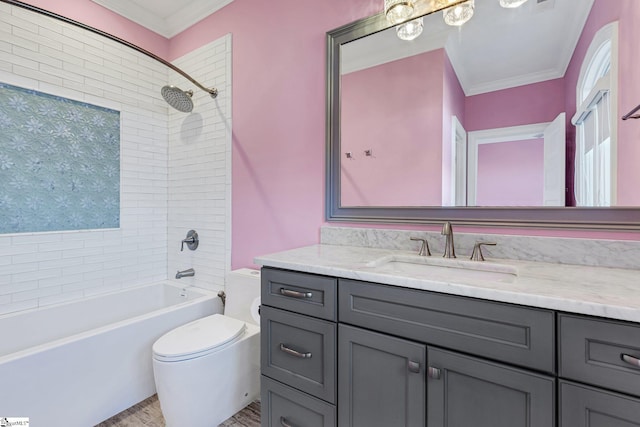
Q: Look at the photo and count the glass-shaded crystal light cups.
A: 4